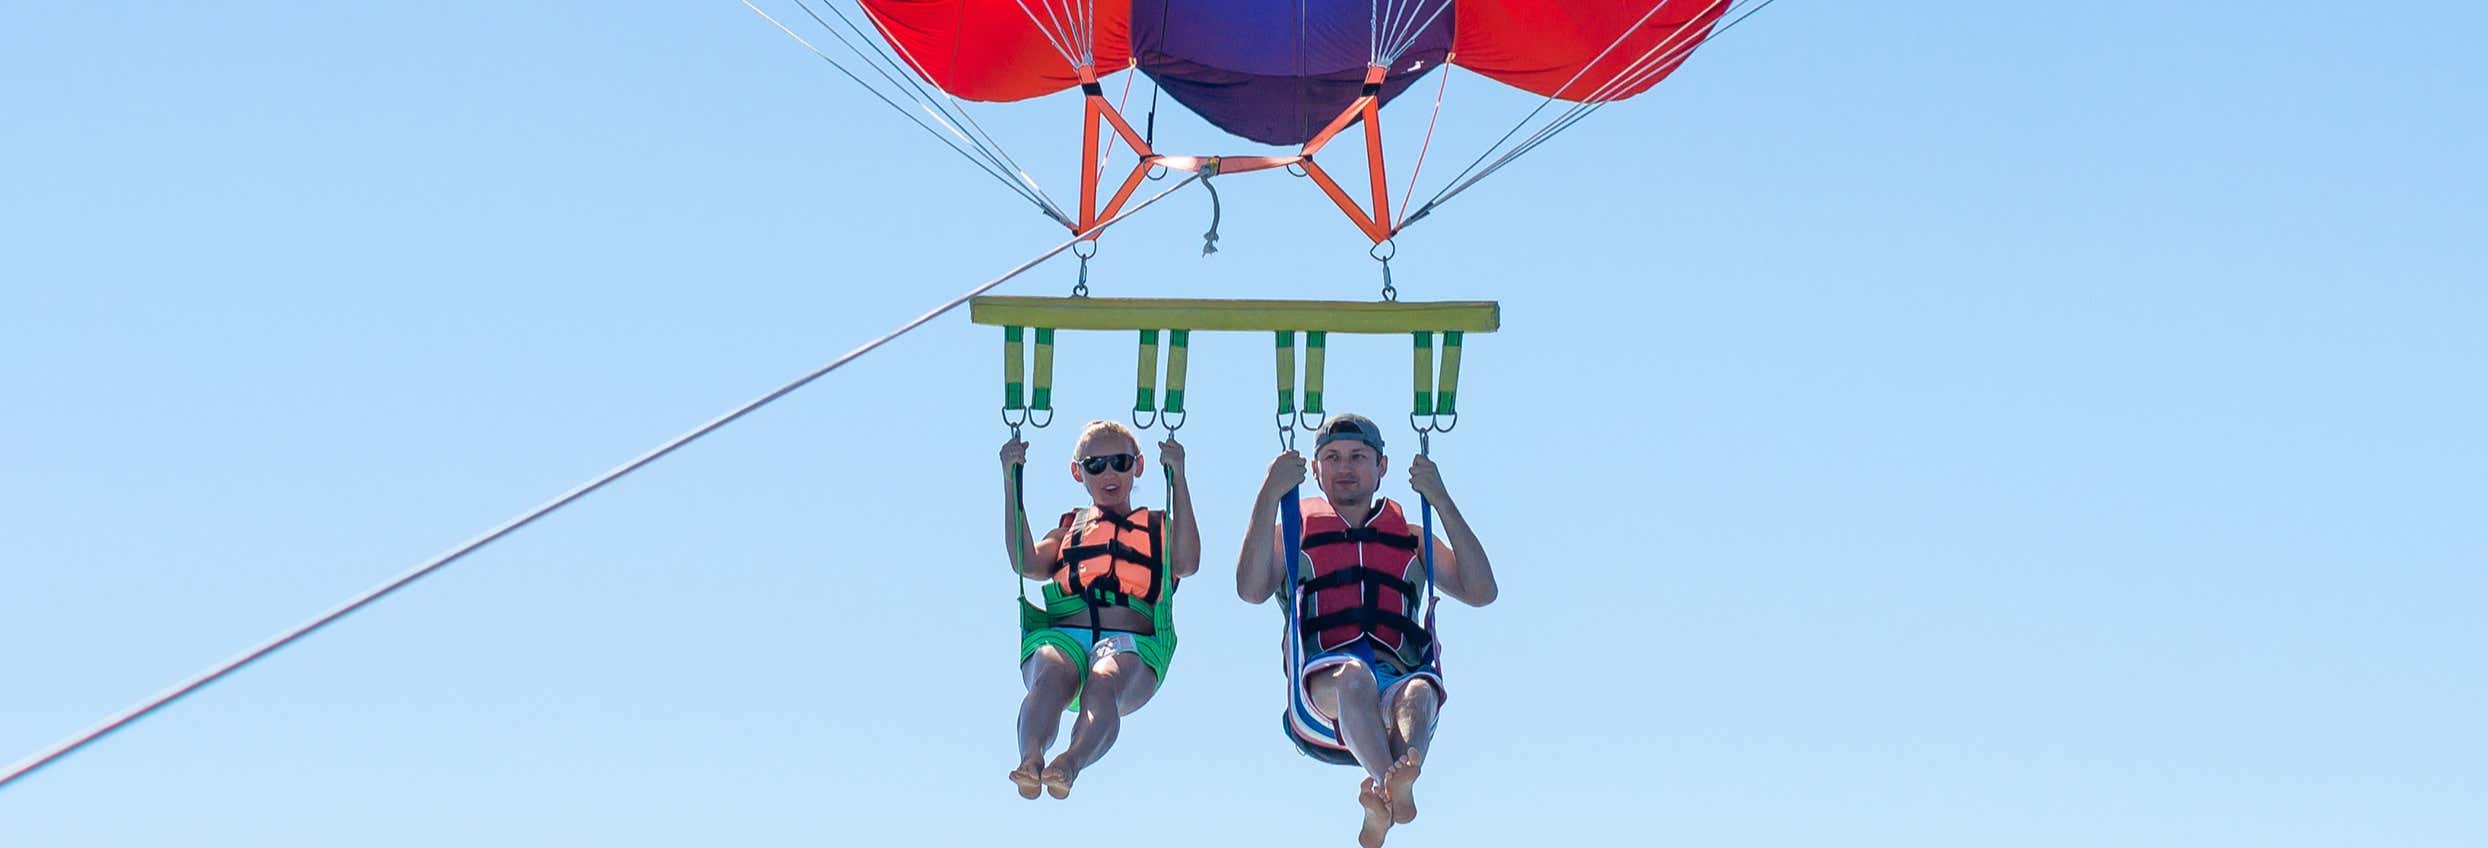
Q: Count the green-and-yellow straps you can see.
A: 8